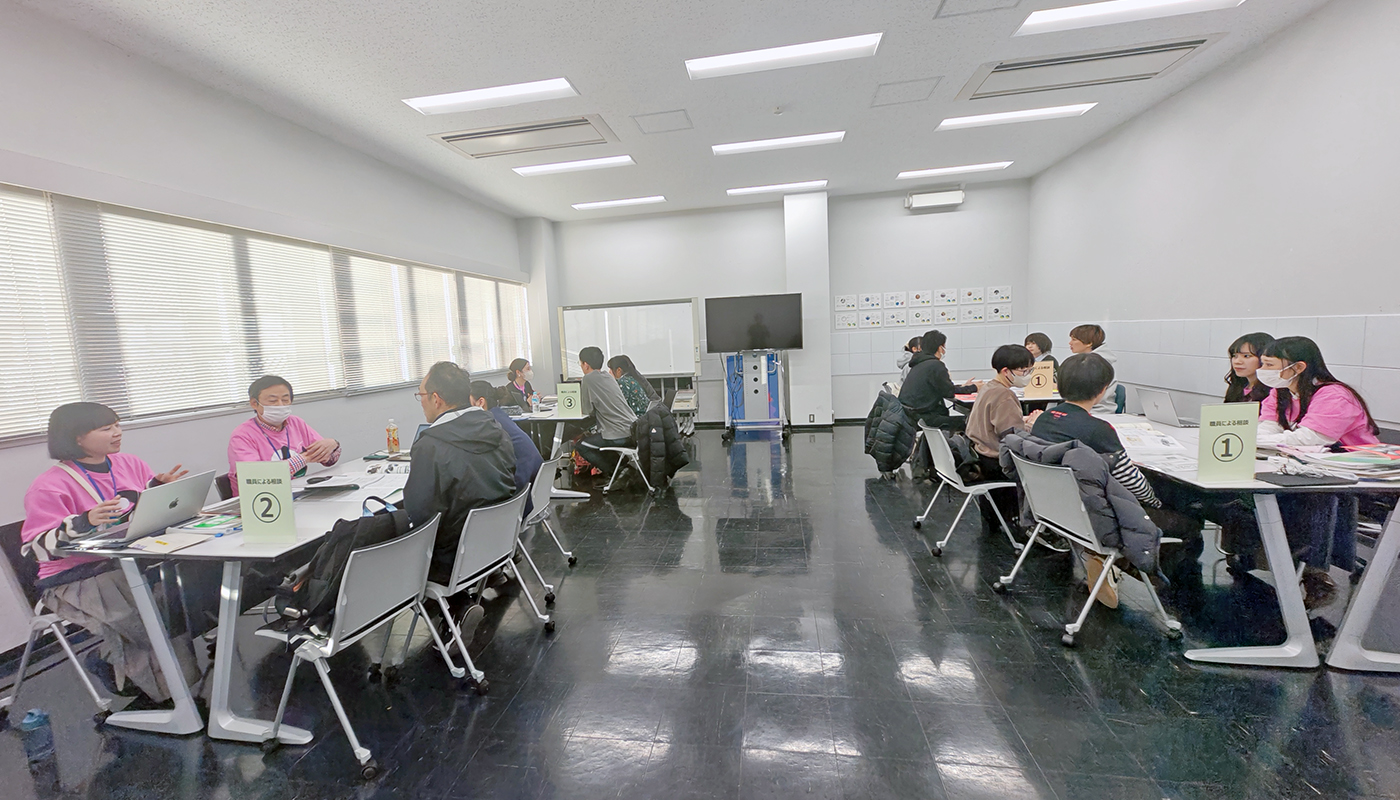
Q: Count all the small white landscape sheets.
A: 14